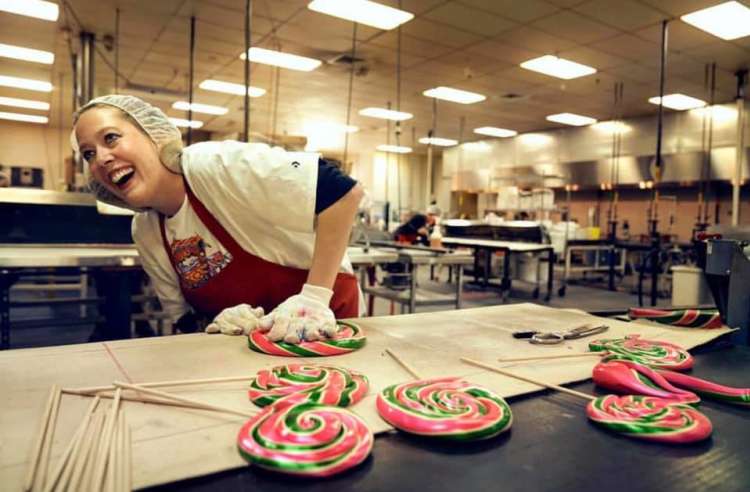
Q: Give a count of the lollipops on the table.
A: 6